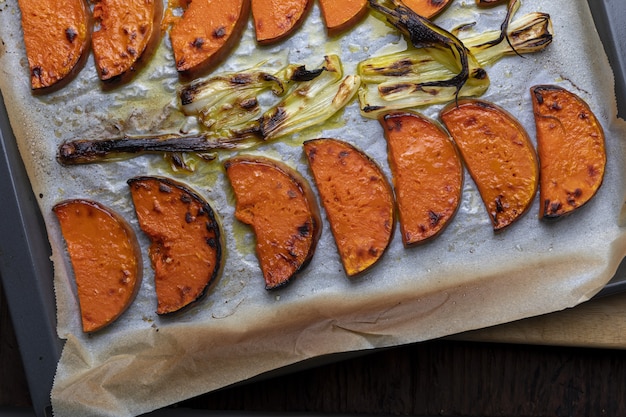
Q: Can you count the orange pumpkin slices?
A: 14